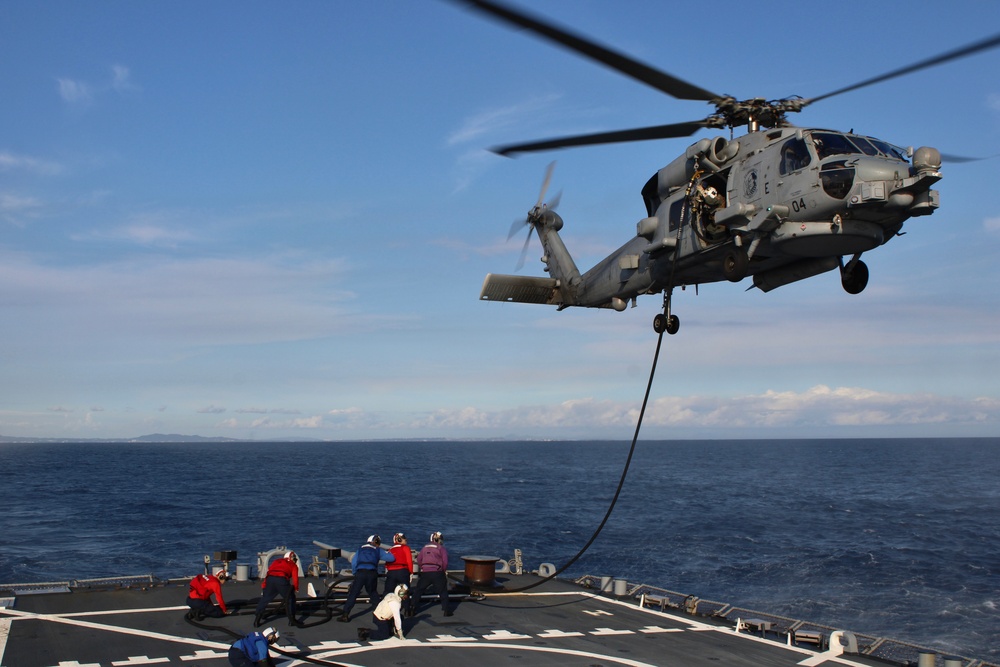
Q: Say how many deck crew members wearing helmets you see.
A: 7